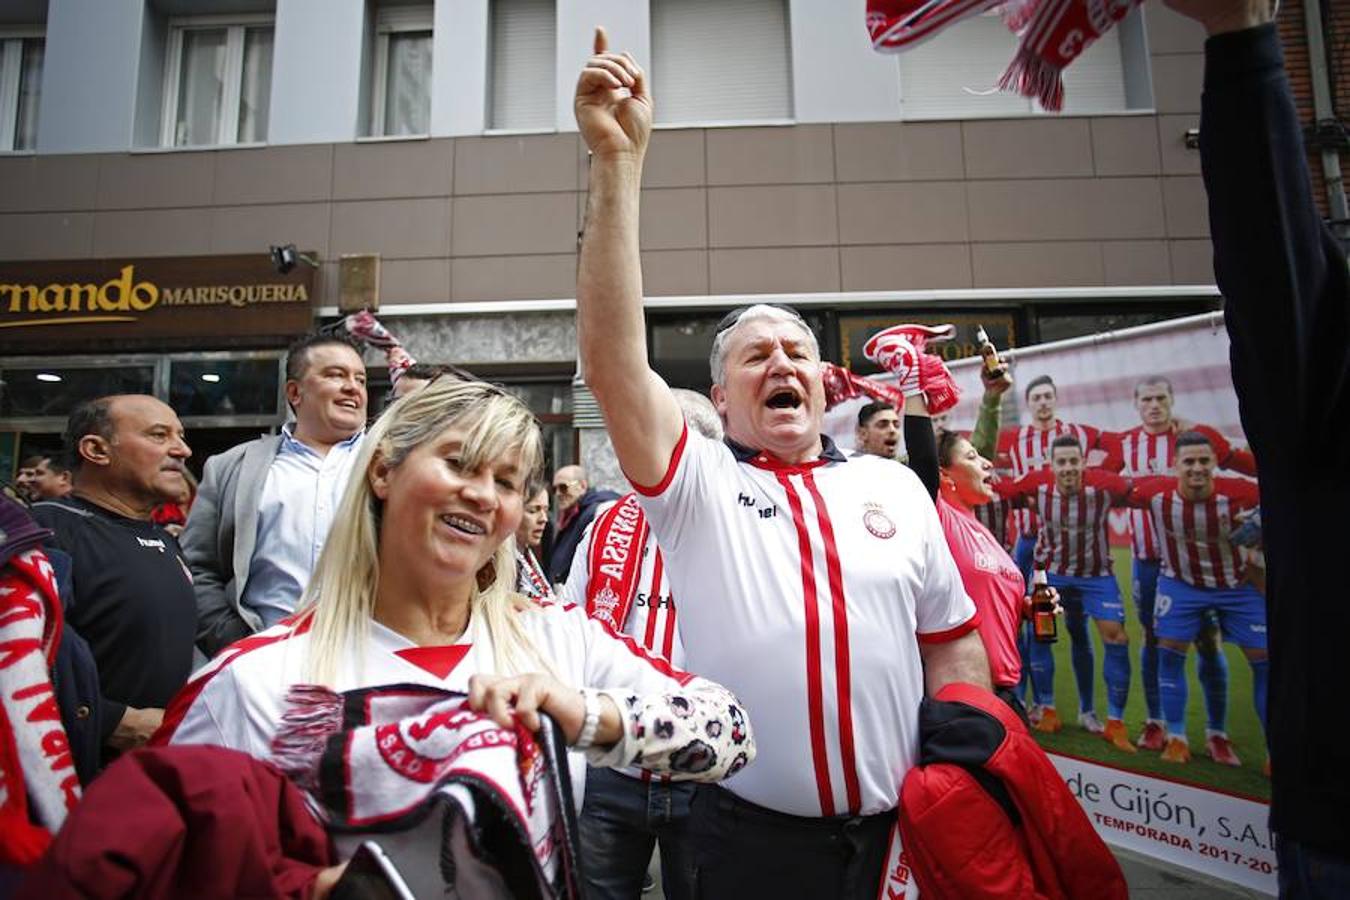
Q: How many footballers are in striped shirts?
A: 4